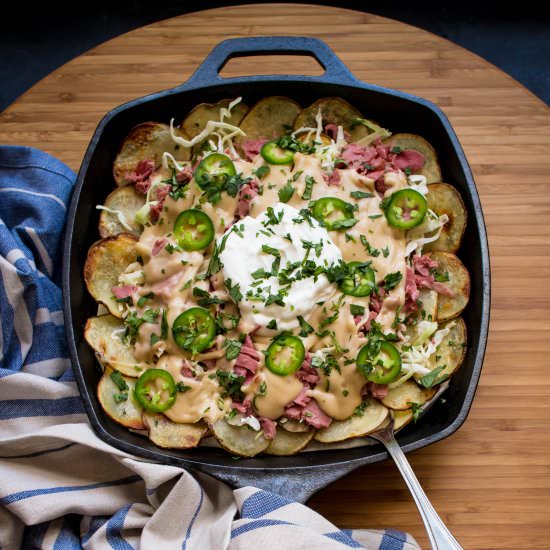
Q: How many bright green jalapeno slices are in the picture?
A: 10